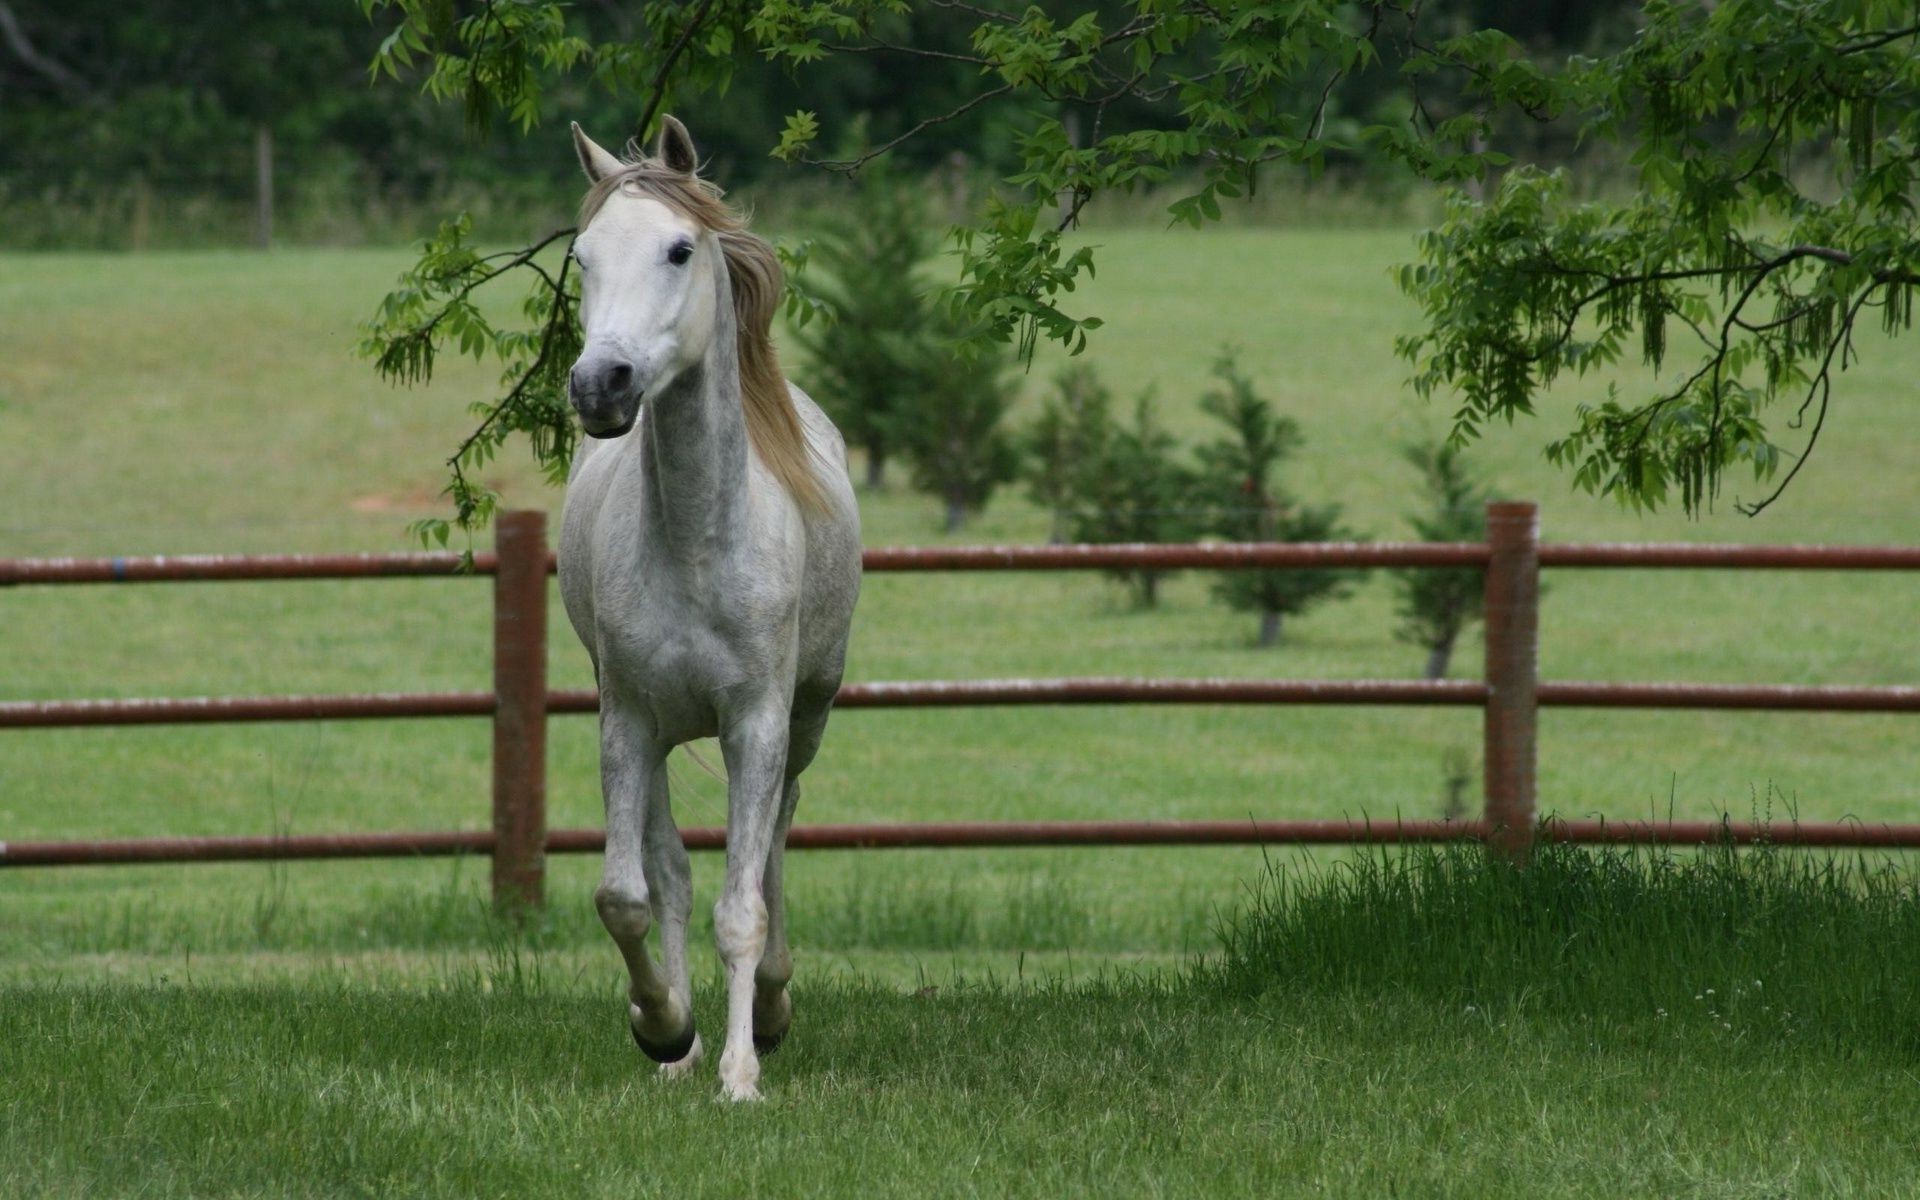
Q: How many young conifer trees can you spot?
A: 6